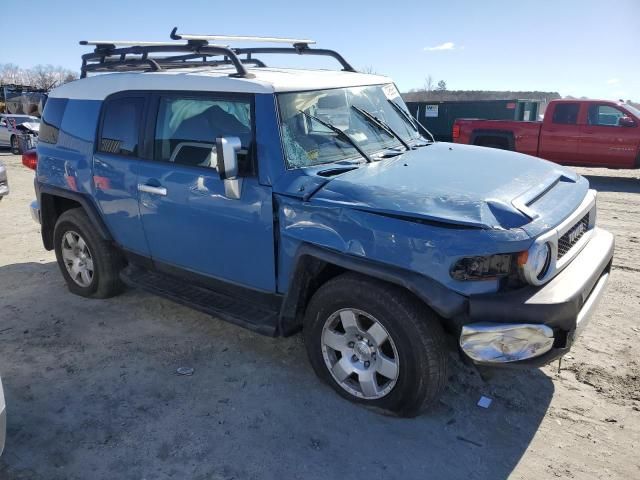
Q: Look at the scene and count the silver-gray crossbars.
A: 2